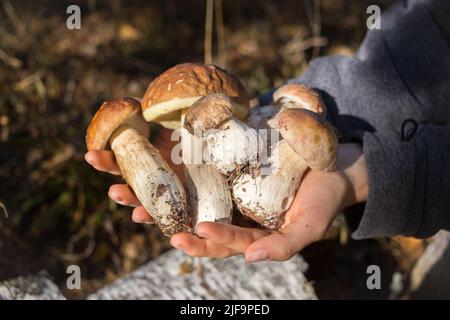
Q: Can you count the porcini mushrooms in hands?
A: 5